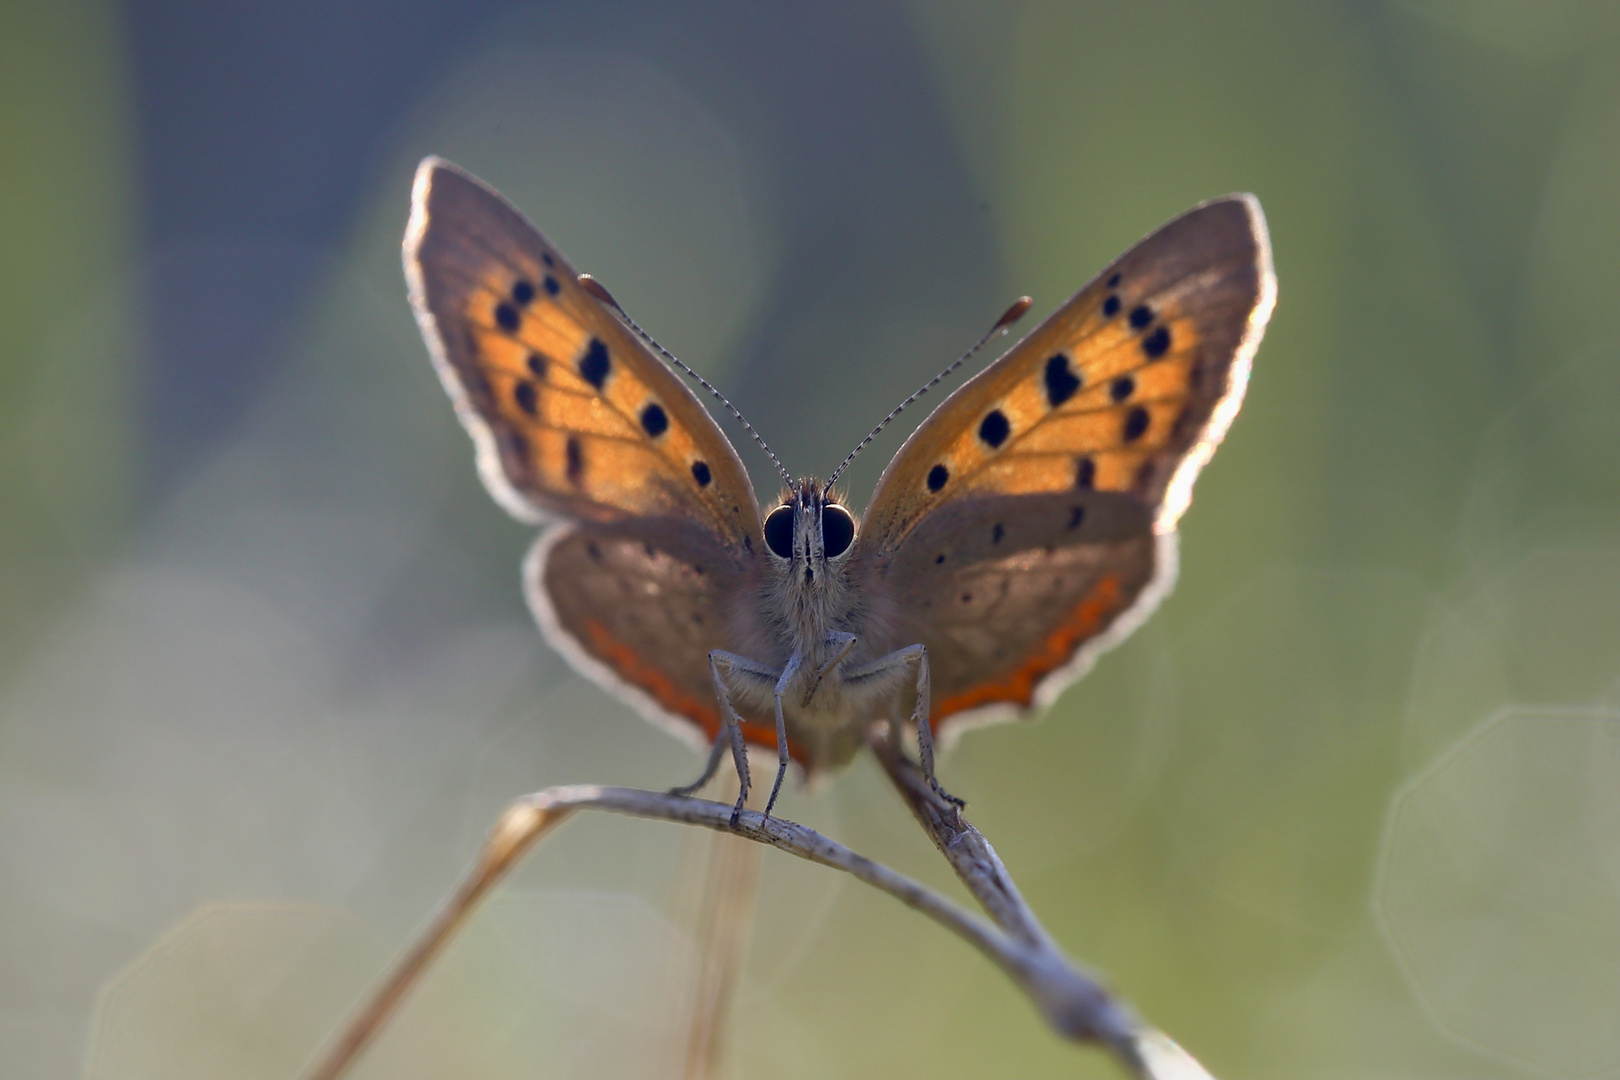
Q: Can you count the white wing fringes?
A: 4